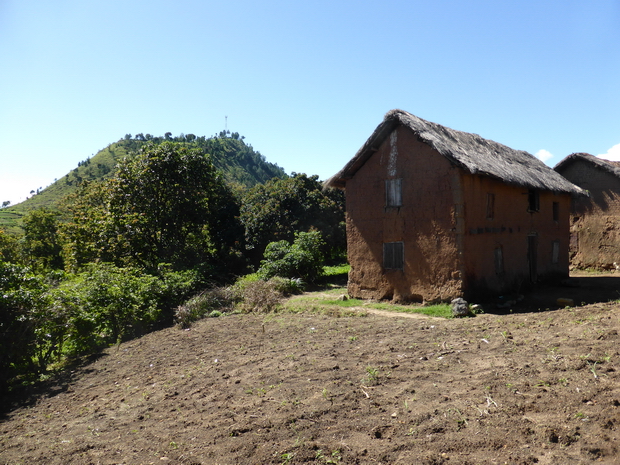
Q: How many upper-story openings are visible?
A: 4